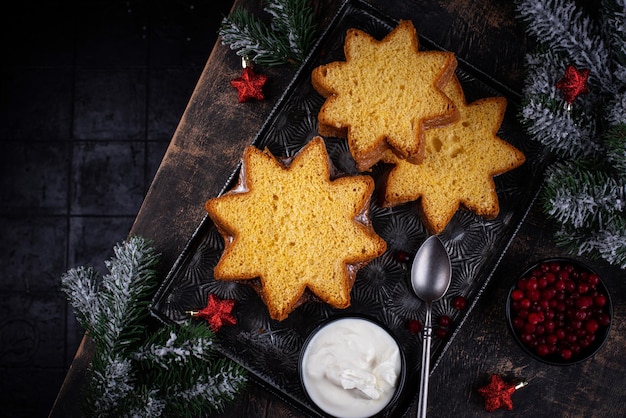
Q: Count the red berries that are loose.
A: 5